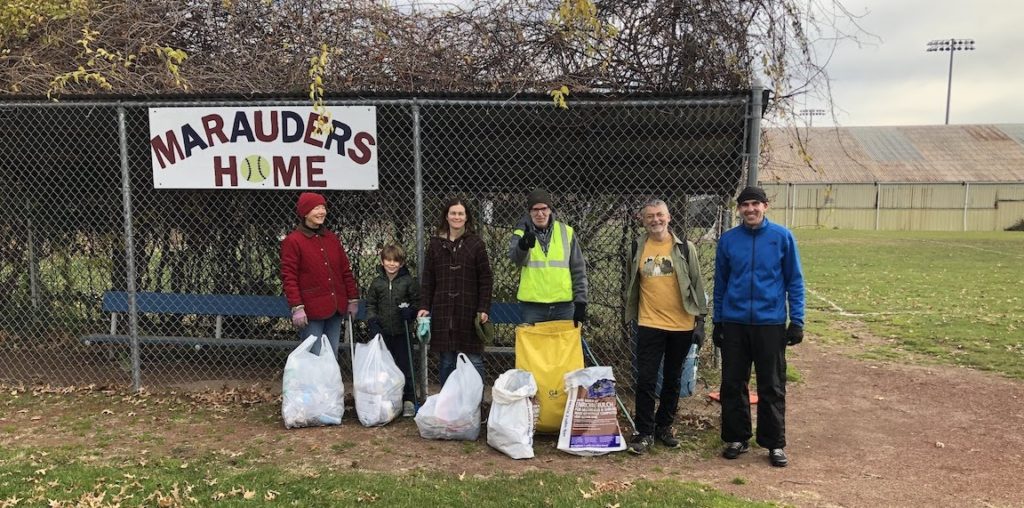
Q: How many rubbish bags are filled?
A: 6